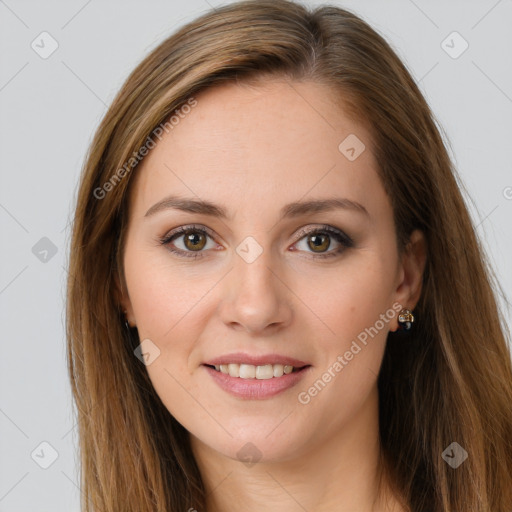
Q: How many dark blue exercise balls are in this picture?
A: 0